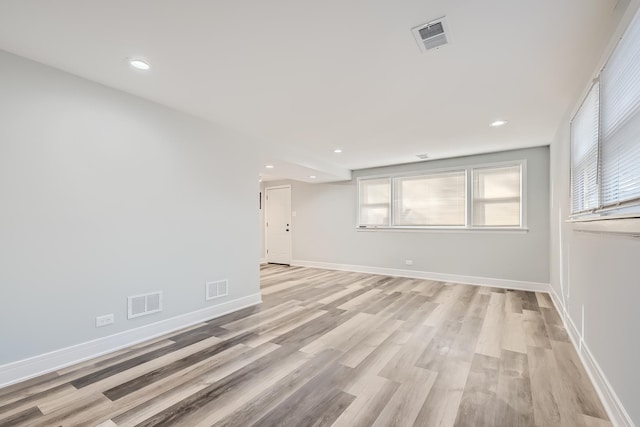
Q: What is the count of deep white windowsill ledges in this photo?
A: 2